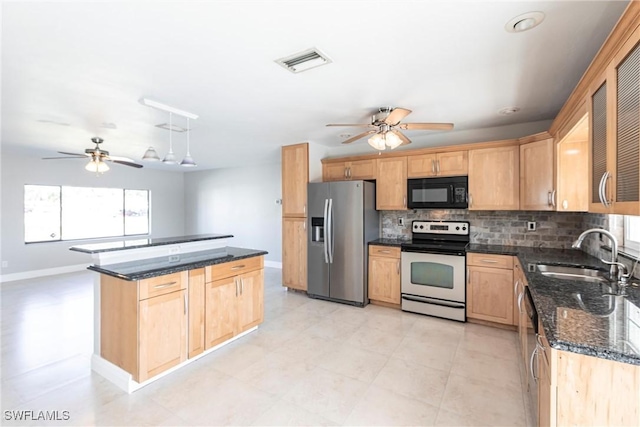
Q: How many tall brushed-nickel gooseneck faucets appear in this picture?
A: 1